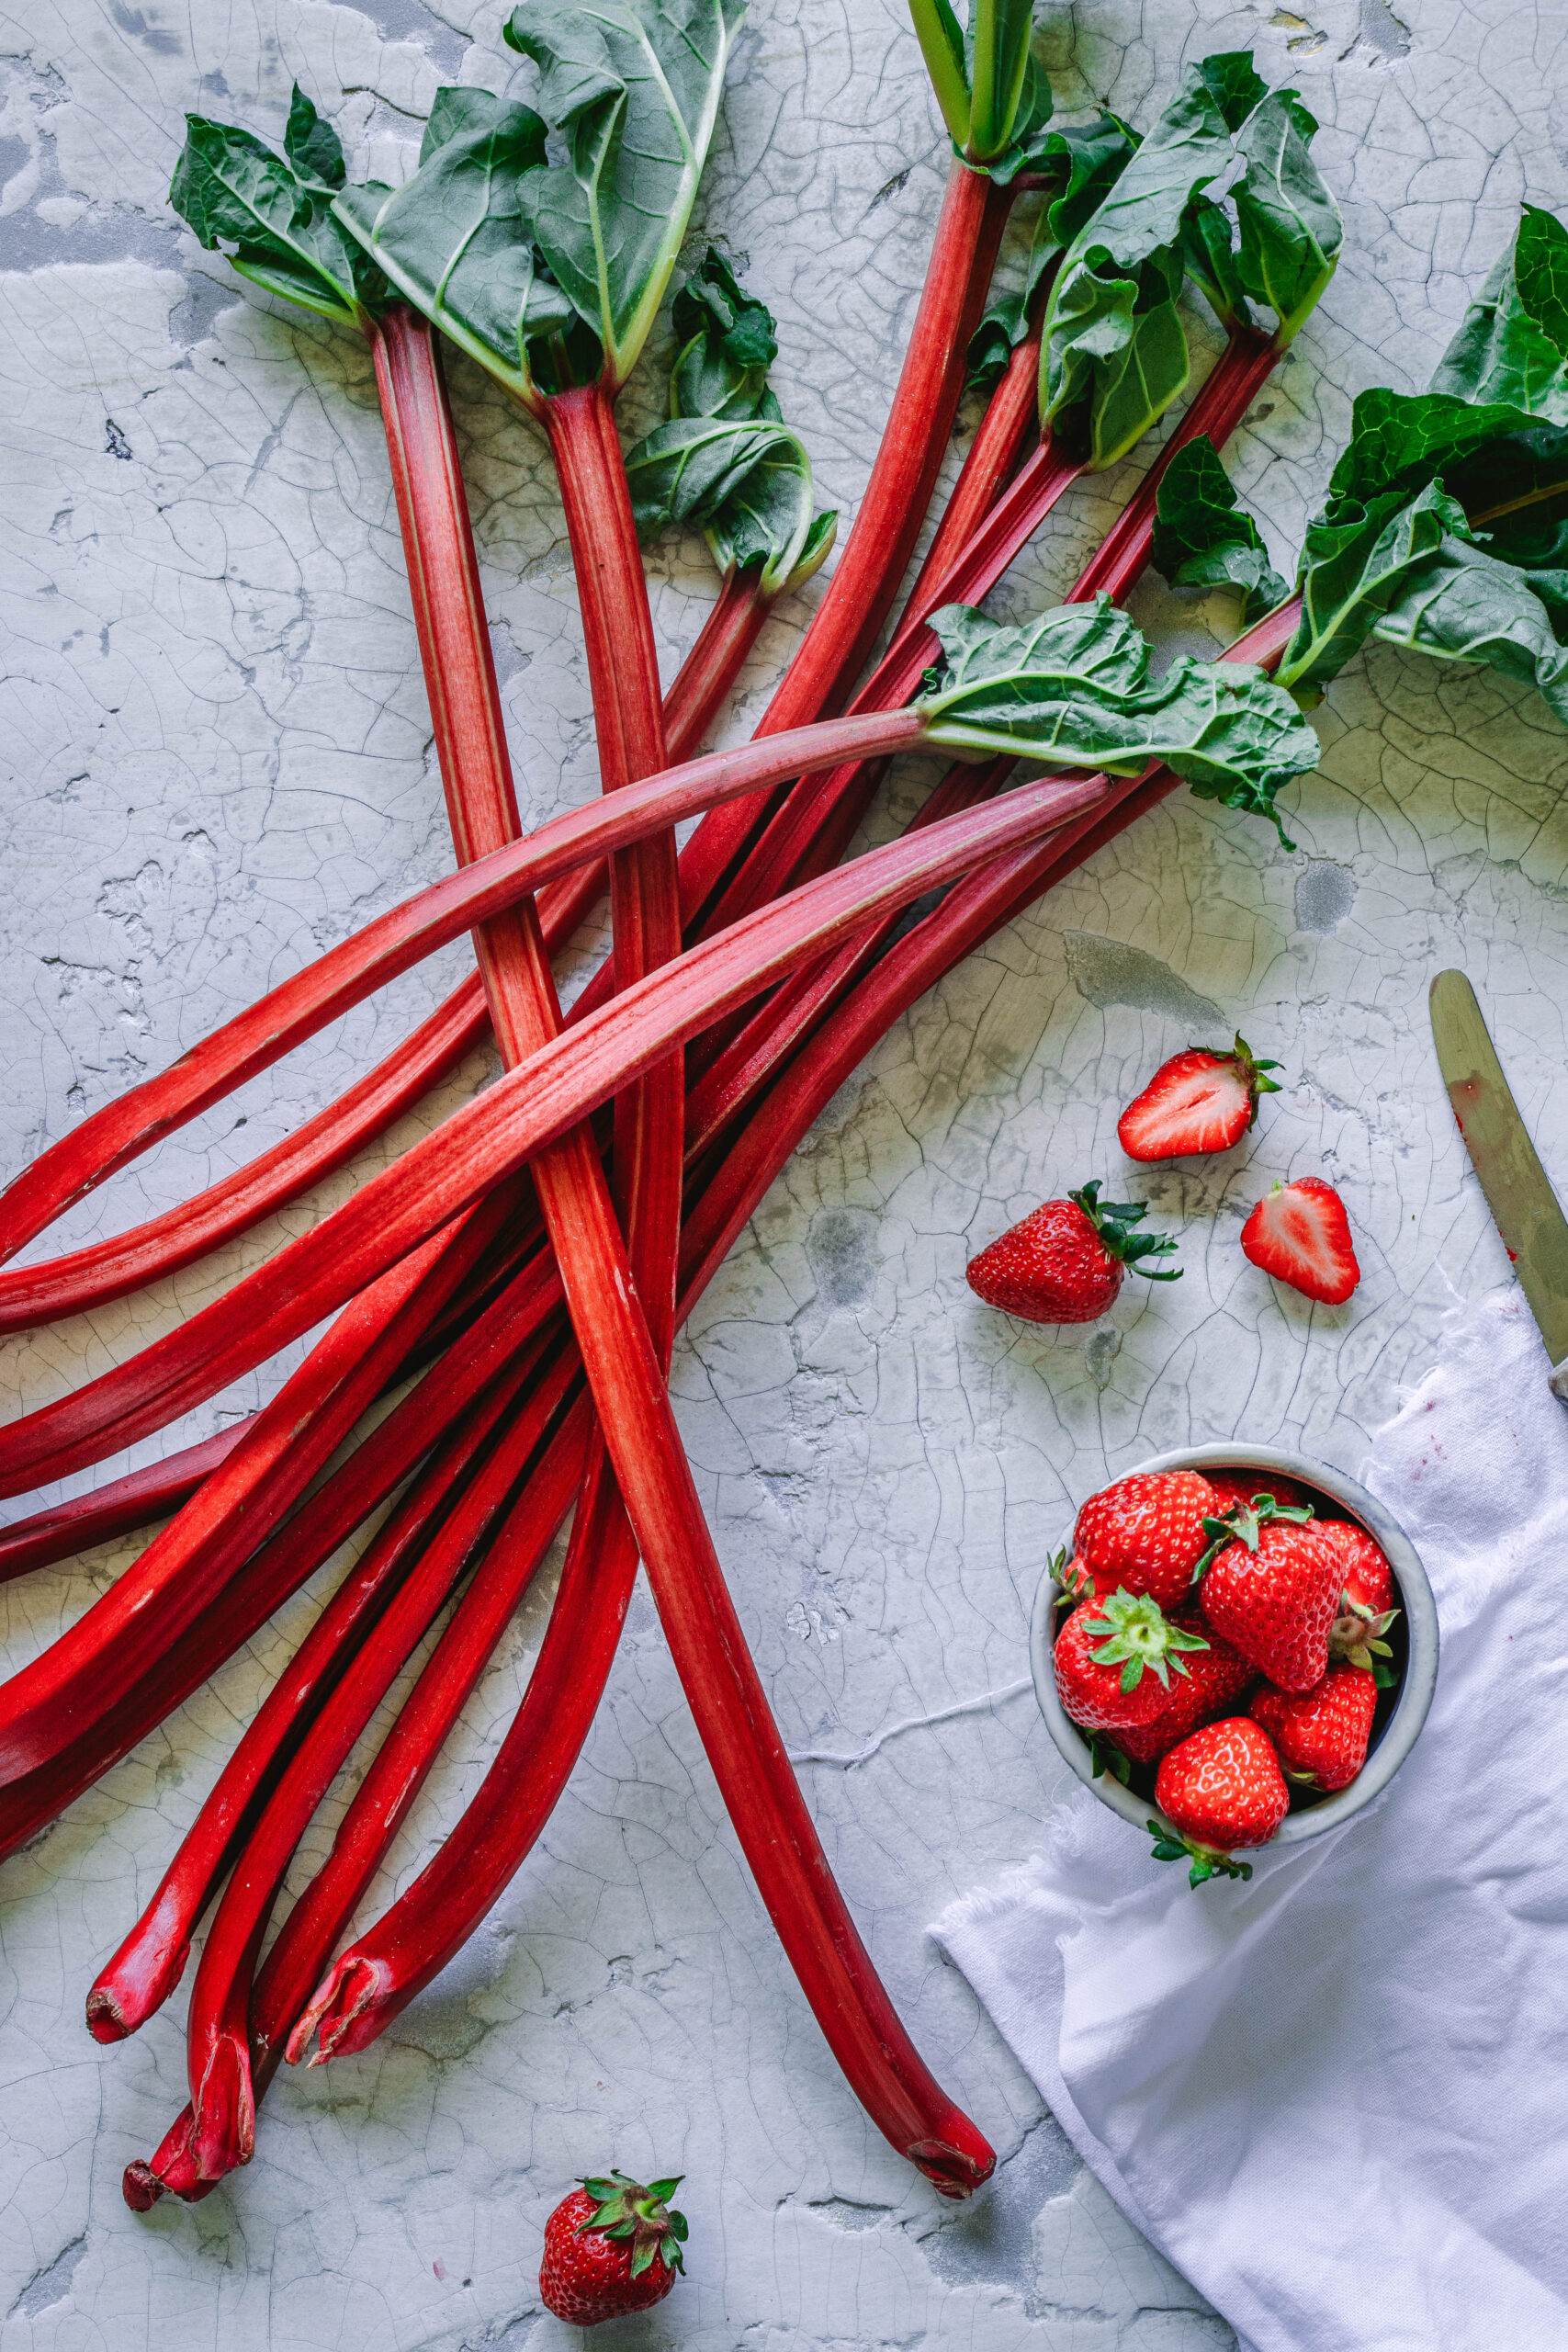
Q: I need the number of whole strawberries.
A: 10